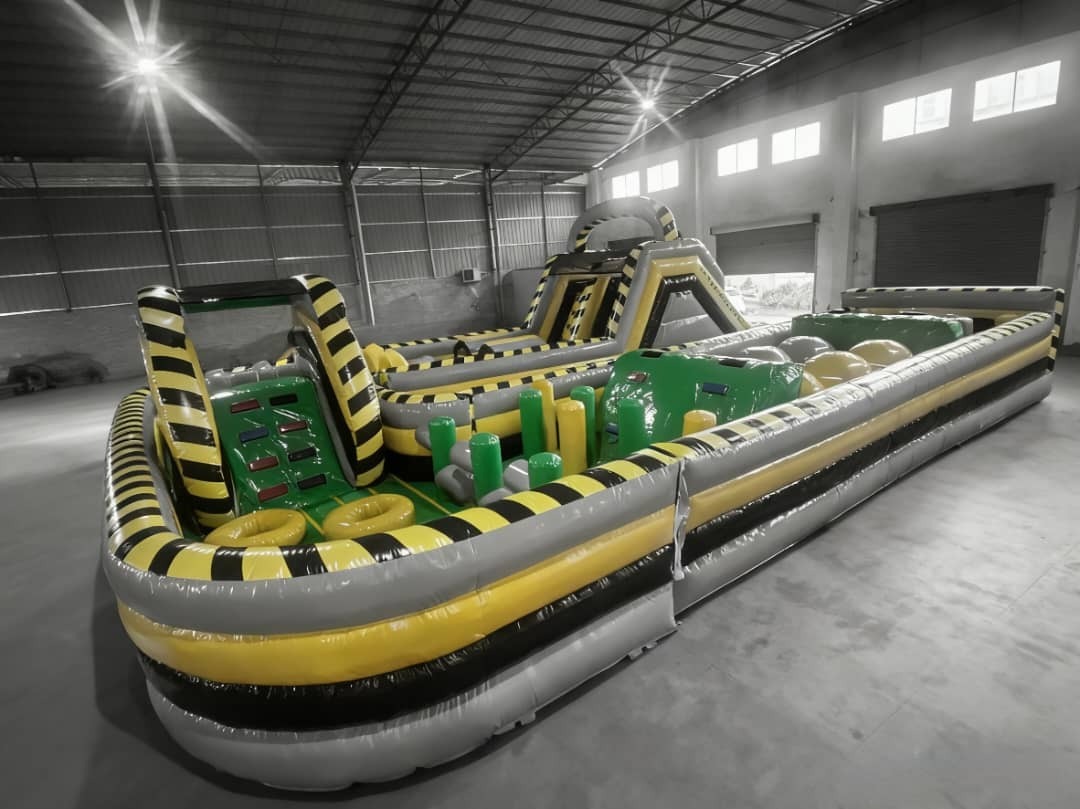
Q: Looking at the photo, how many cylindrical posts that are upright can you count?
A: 9